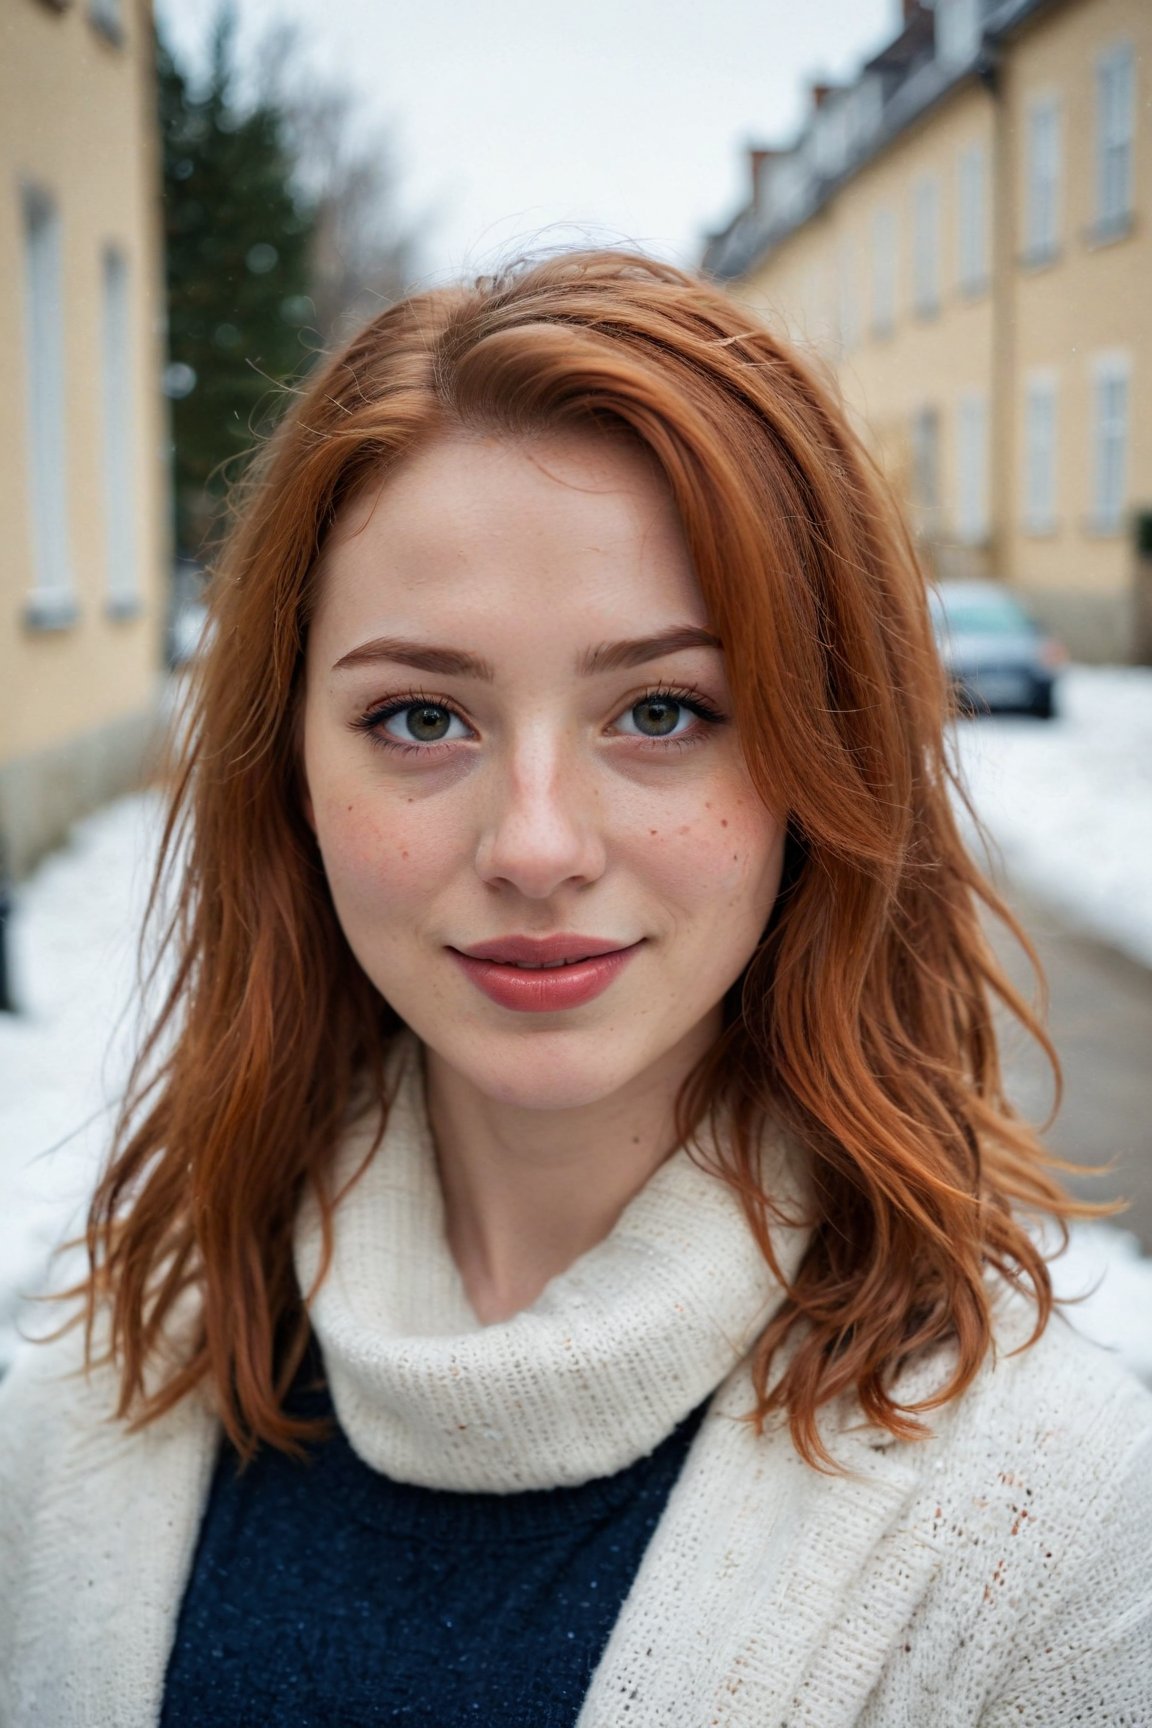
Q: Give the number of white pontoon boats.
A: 0